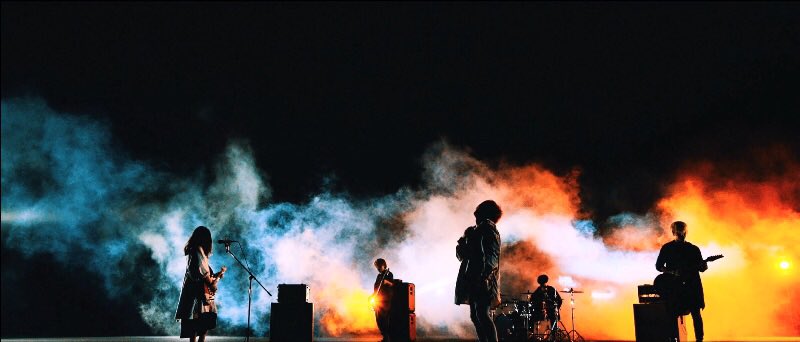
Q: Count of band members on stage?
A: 5